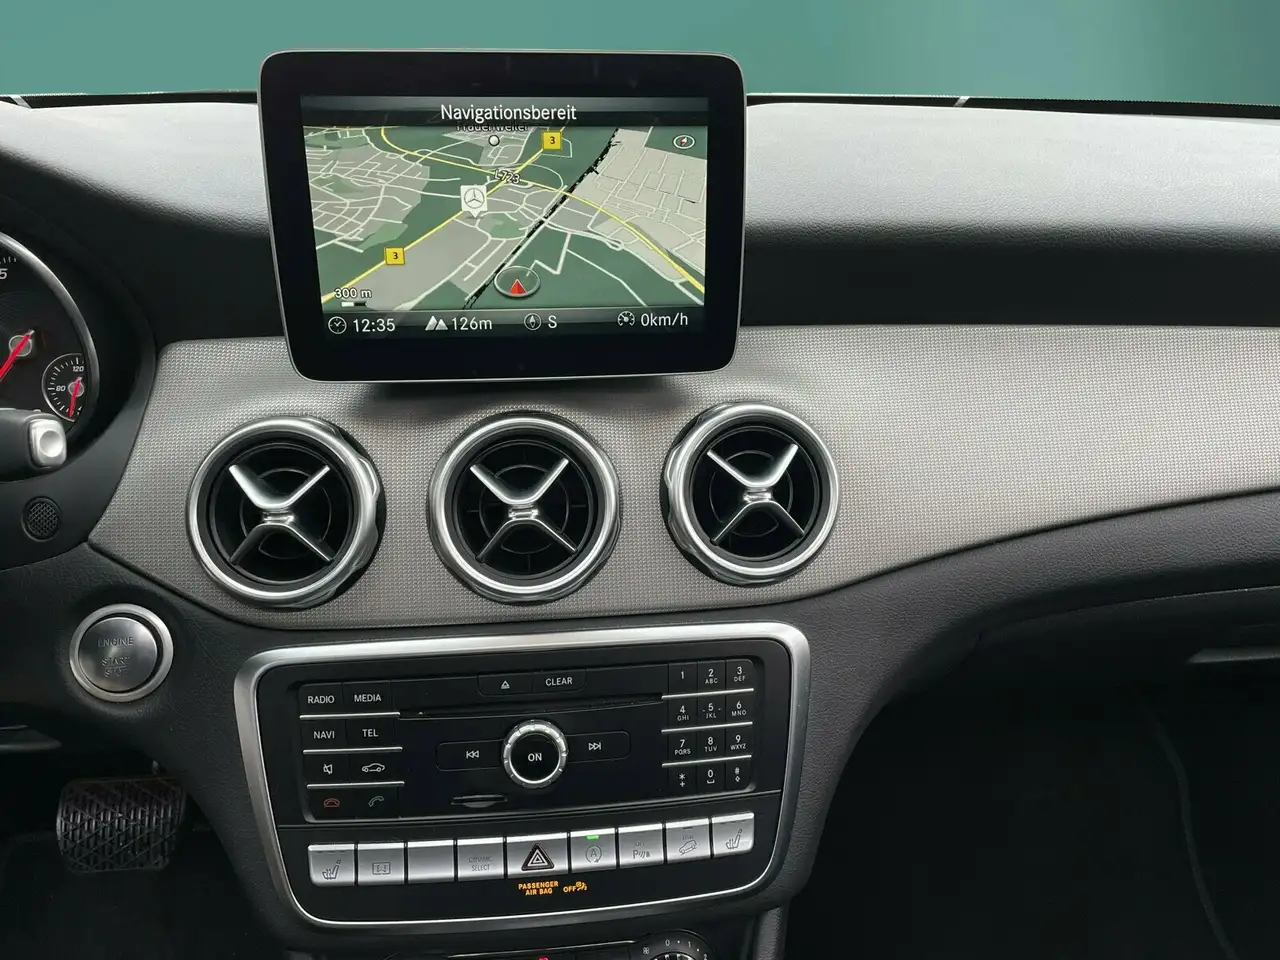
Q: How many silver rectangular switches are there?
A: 9